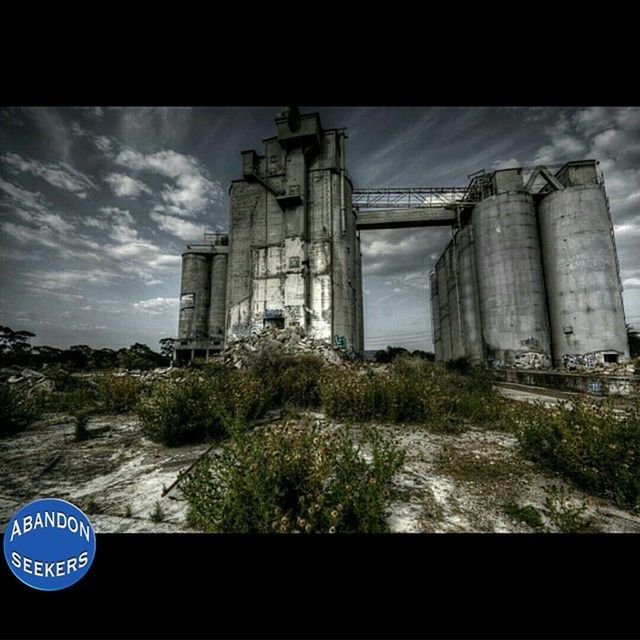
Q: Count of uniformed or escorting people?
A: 0